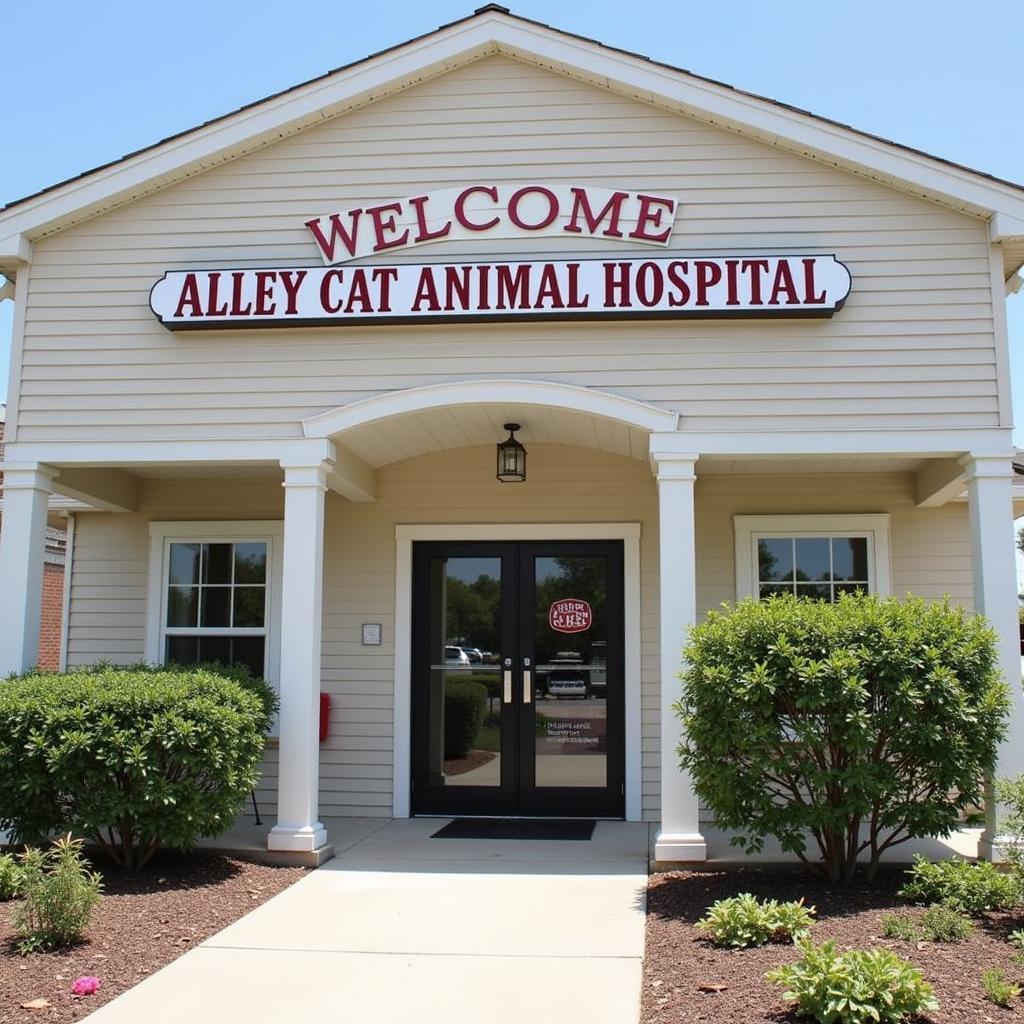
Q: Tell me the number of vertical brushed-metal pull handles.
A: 2